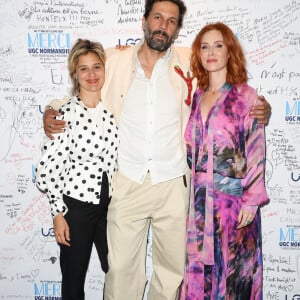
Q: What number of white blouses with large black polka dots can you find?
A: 1